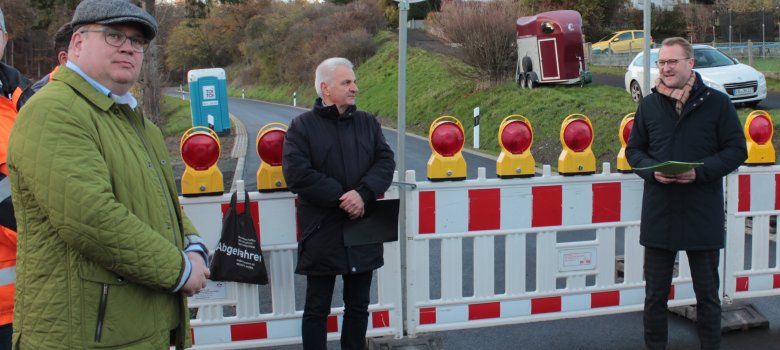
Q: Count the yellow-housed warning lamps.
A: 7